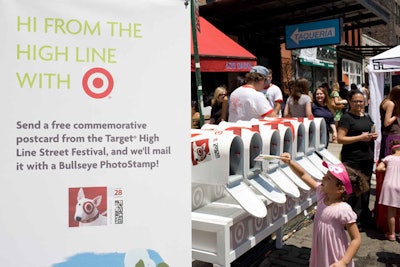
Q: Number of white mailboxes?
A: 7